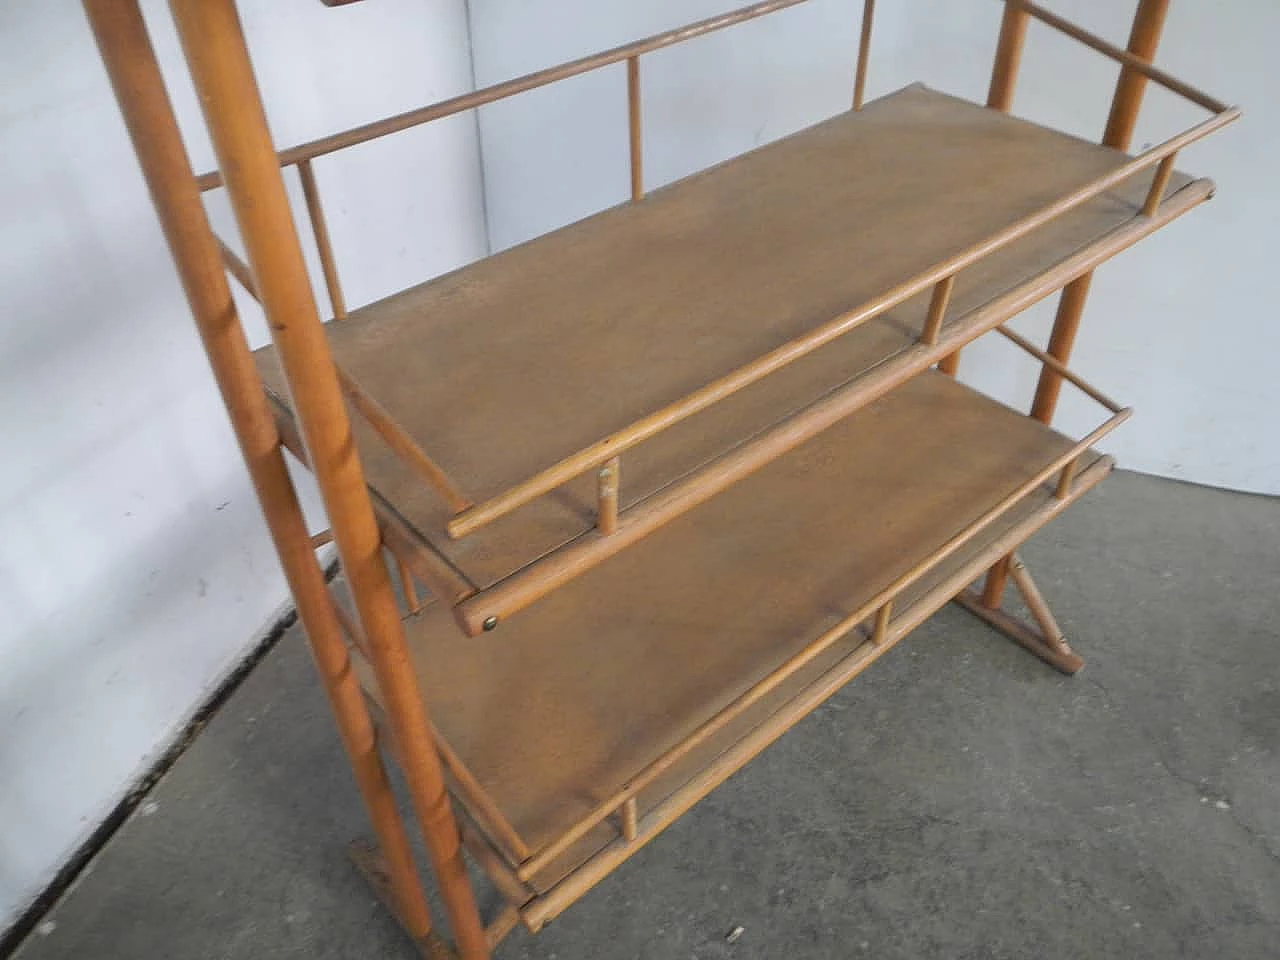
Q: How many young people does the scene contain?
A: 0